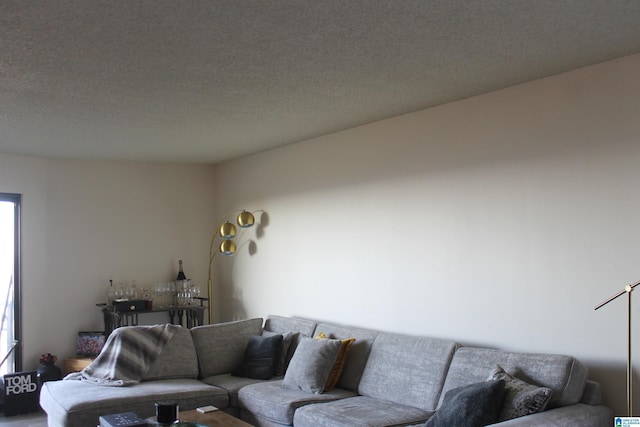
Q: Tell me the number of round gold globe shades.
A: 3